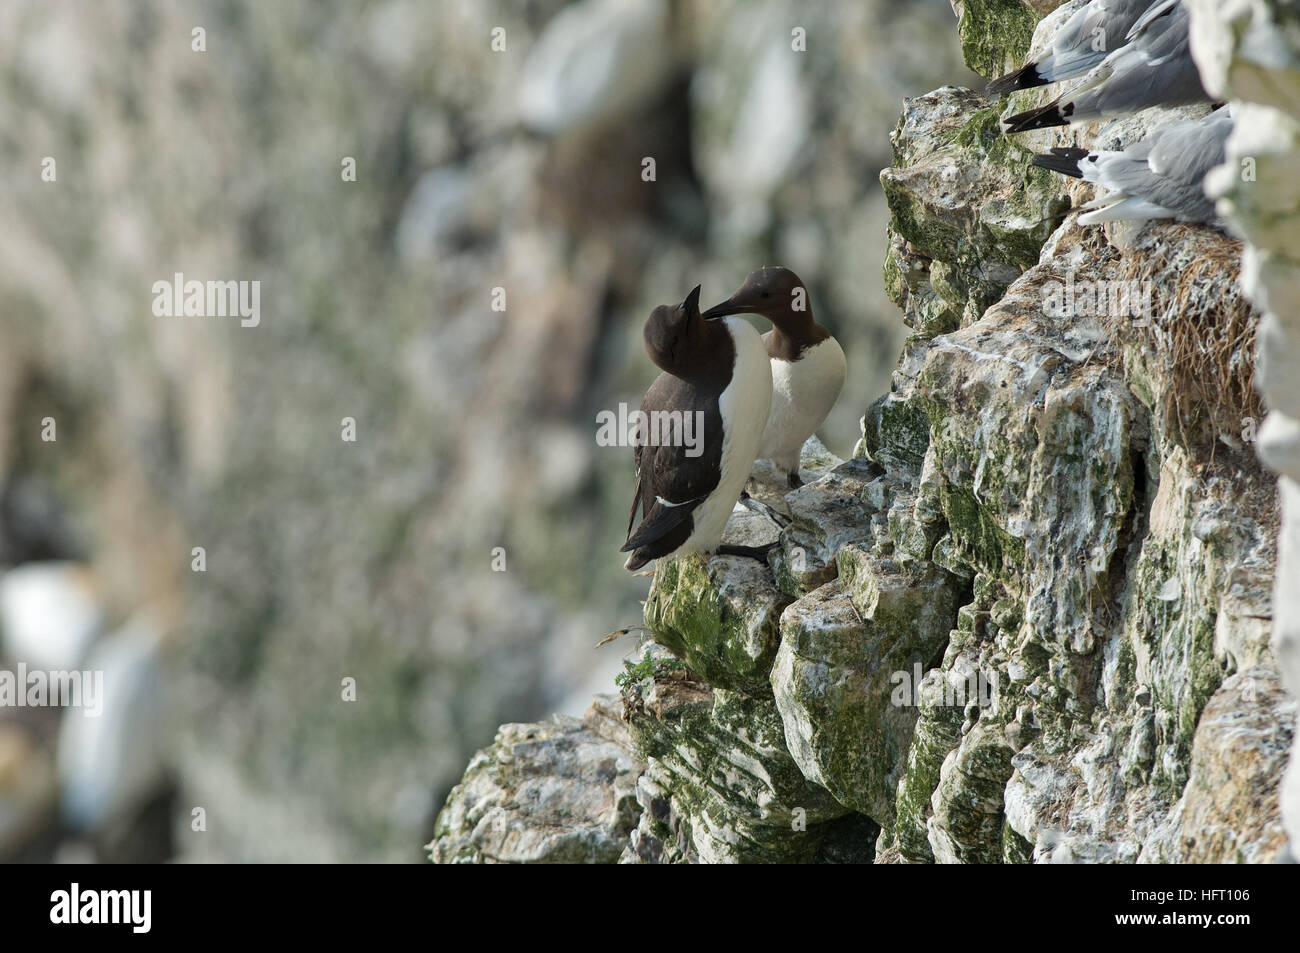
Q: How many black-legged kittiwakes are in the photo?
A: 3